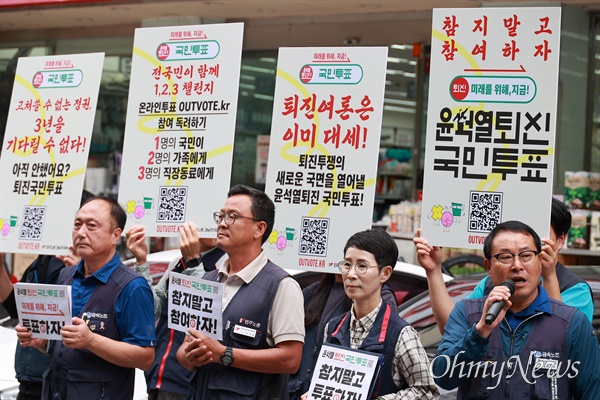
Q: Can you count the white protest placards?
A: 7